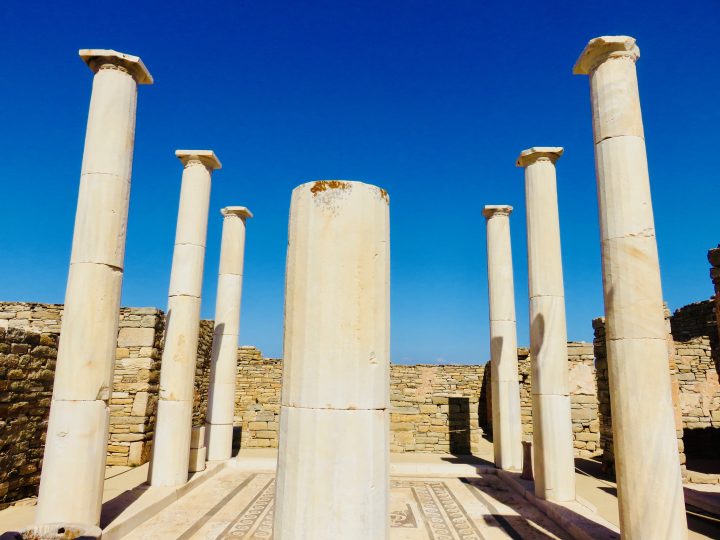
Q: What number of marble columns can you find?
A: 7